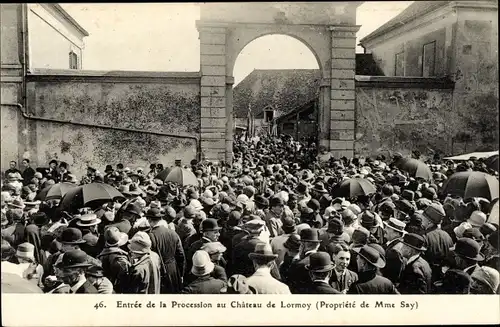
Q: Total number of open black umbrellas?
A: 6